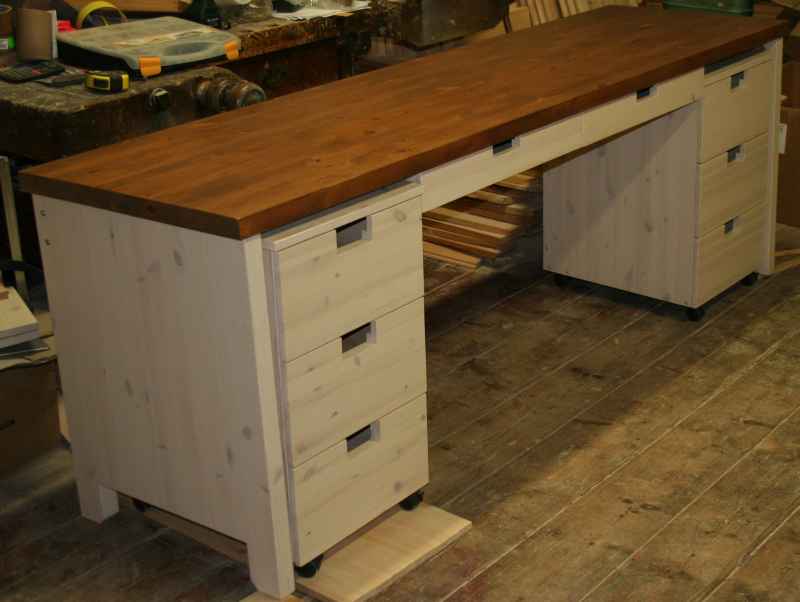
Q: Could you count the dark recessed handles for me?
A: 8